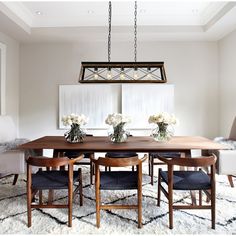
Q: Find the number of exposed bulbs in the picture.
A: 5